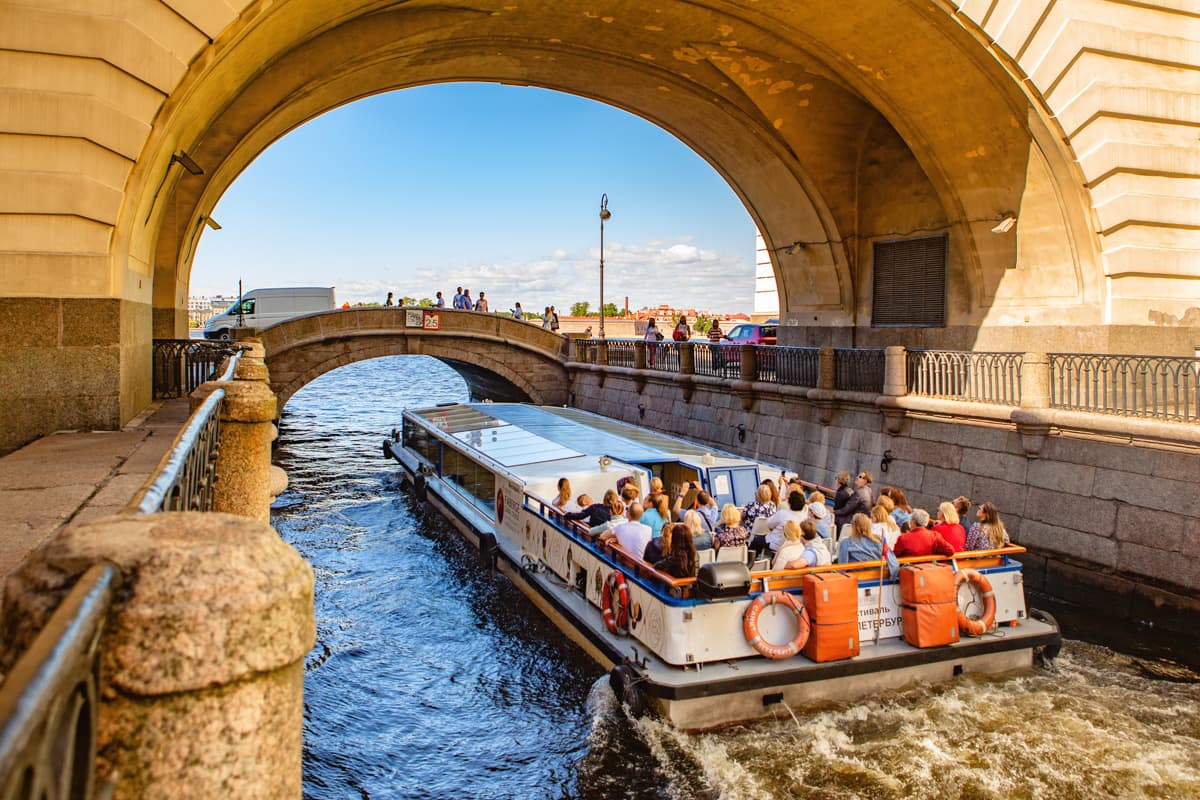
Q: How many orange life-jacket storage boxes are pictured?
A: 2